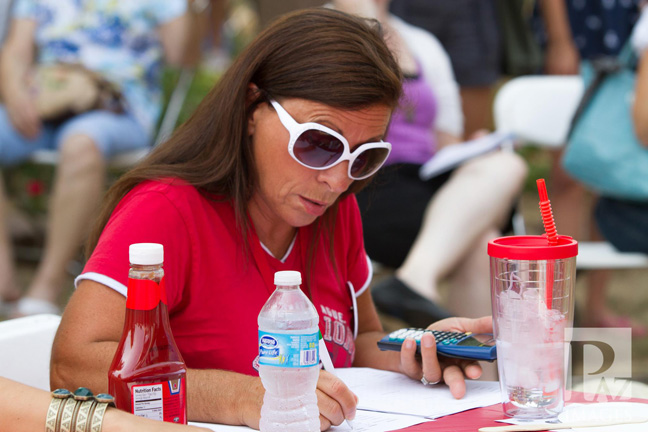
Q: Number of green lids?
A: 0